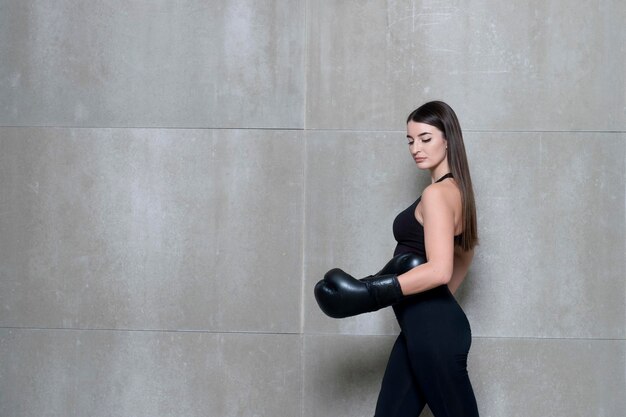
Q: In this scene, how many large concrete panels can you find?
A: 6